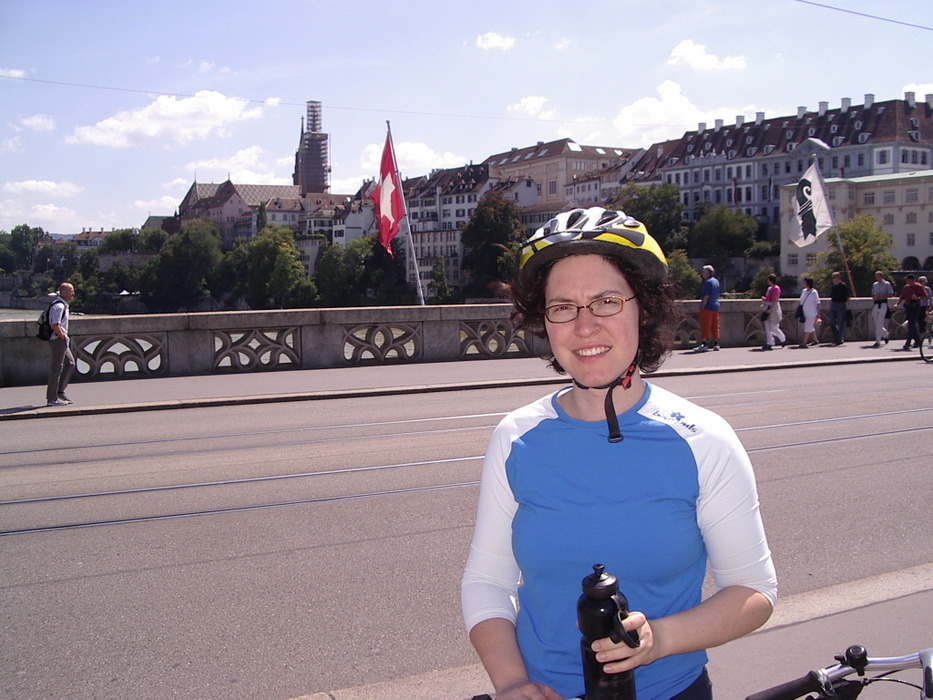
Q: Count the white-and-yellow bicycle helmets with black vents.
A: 1